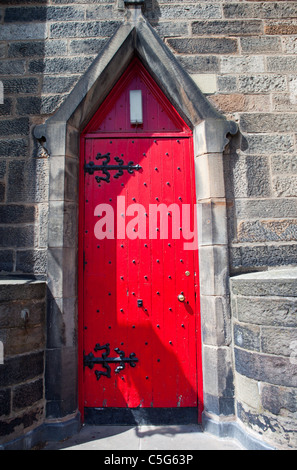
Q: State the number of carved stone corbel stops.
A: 2